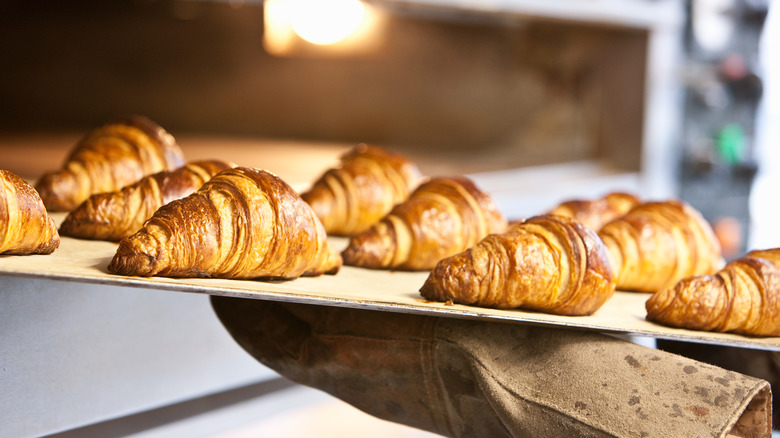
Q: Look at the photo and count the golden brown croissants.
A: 10